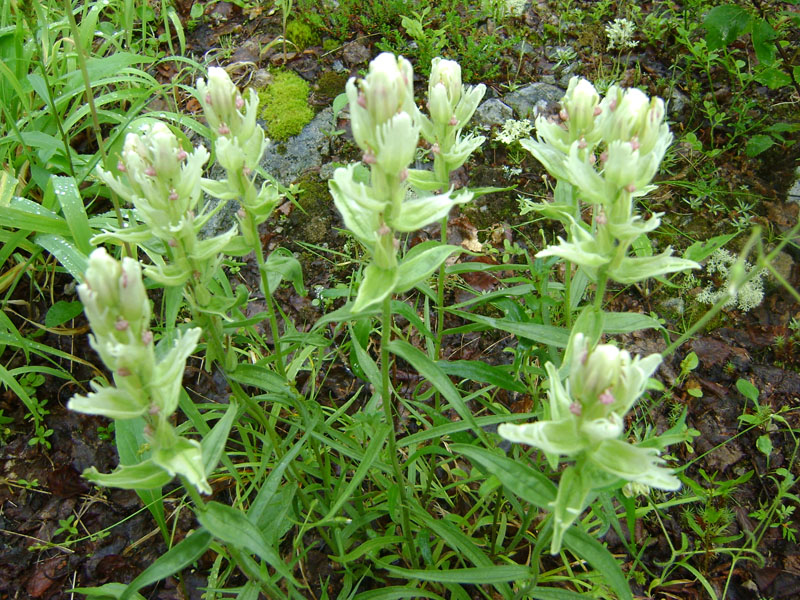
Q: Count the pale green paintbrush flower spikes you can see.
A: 8